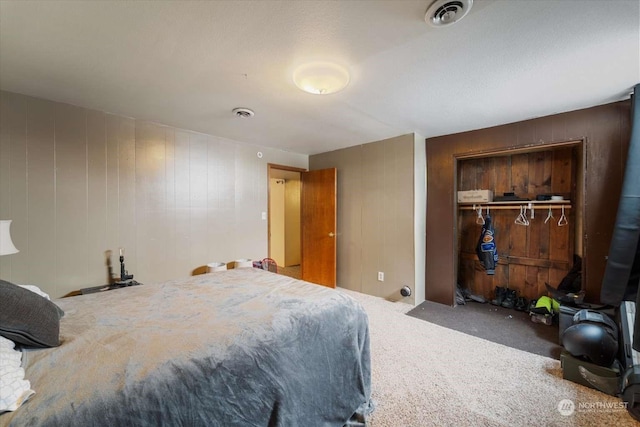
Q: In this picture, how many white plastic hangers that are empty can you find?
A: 5